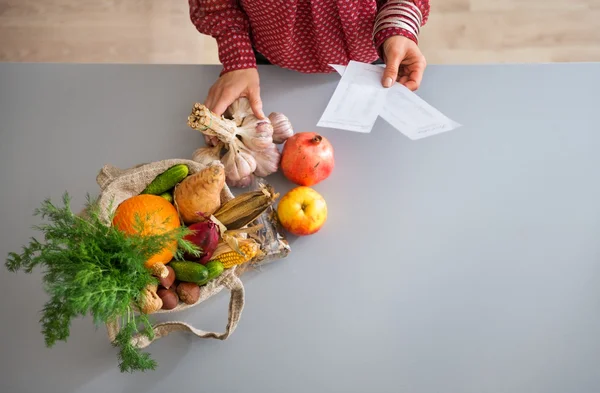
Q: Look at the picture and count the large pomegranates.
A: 1